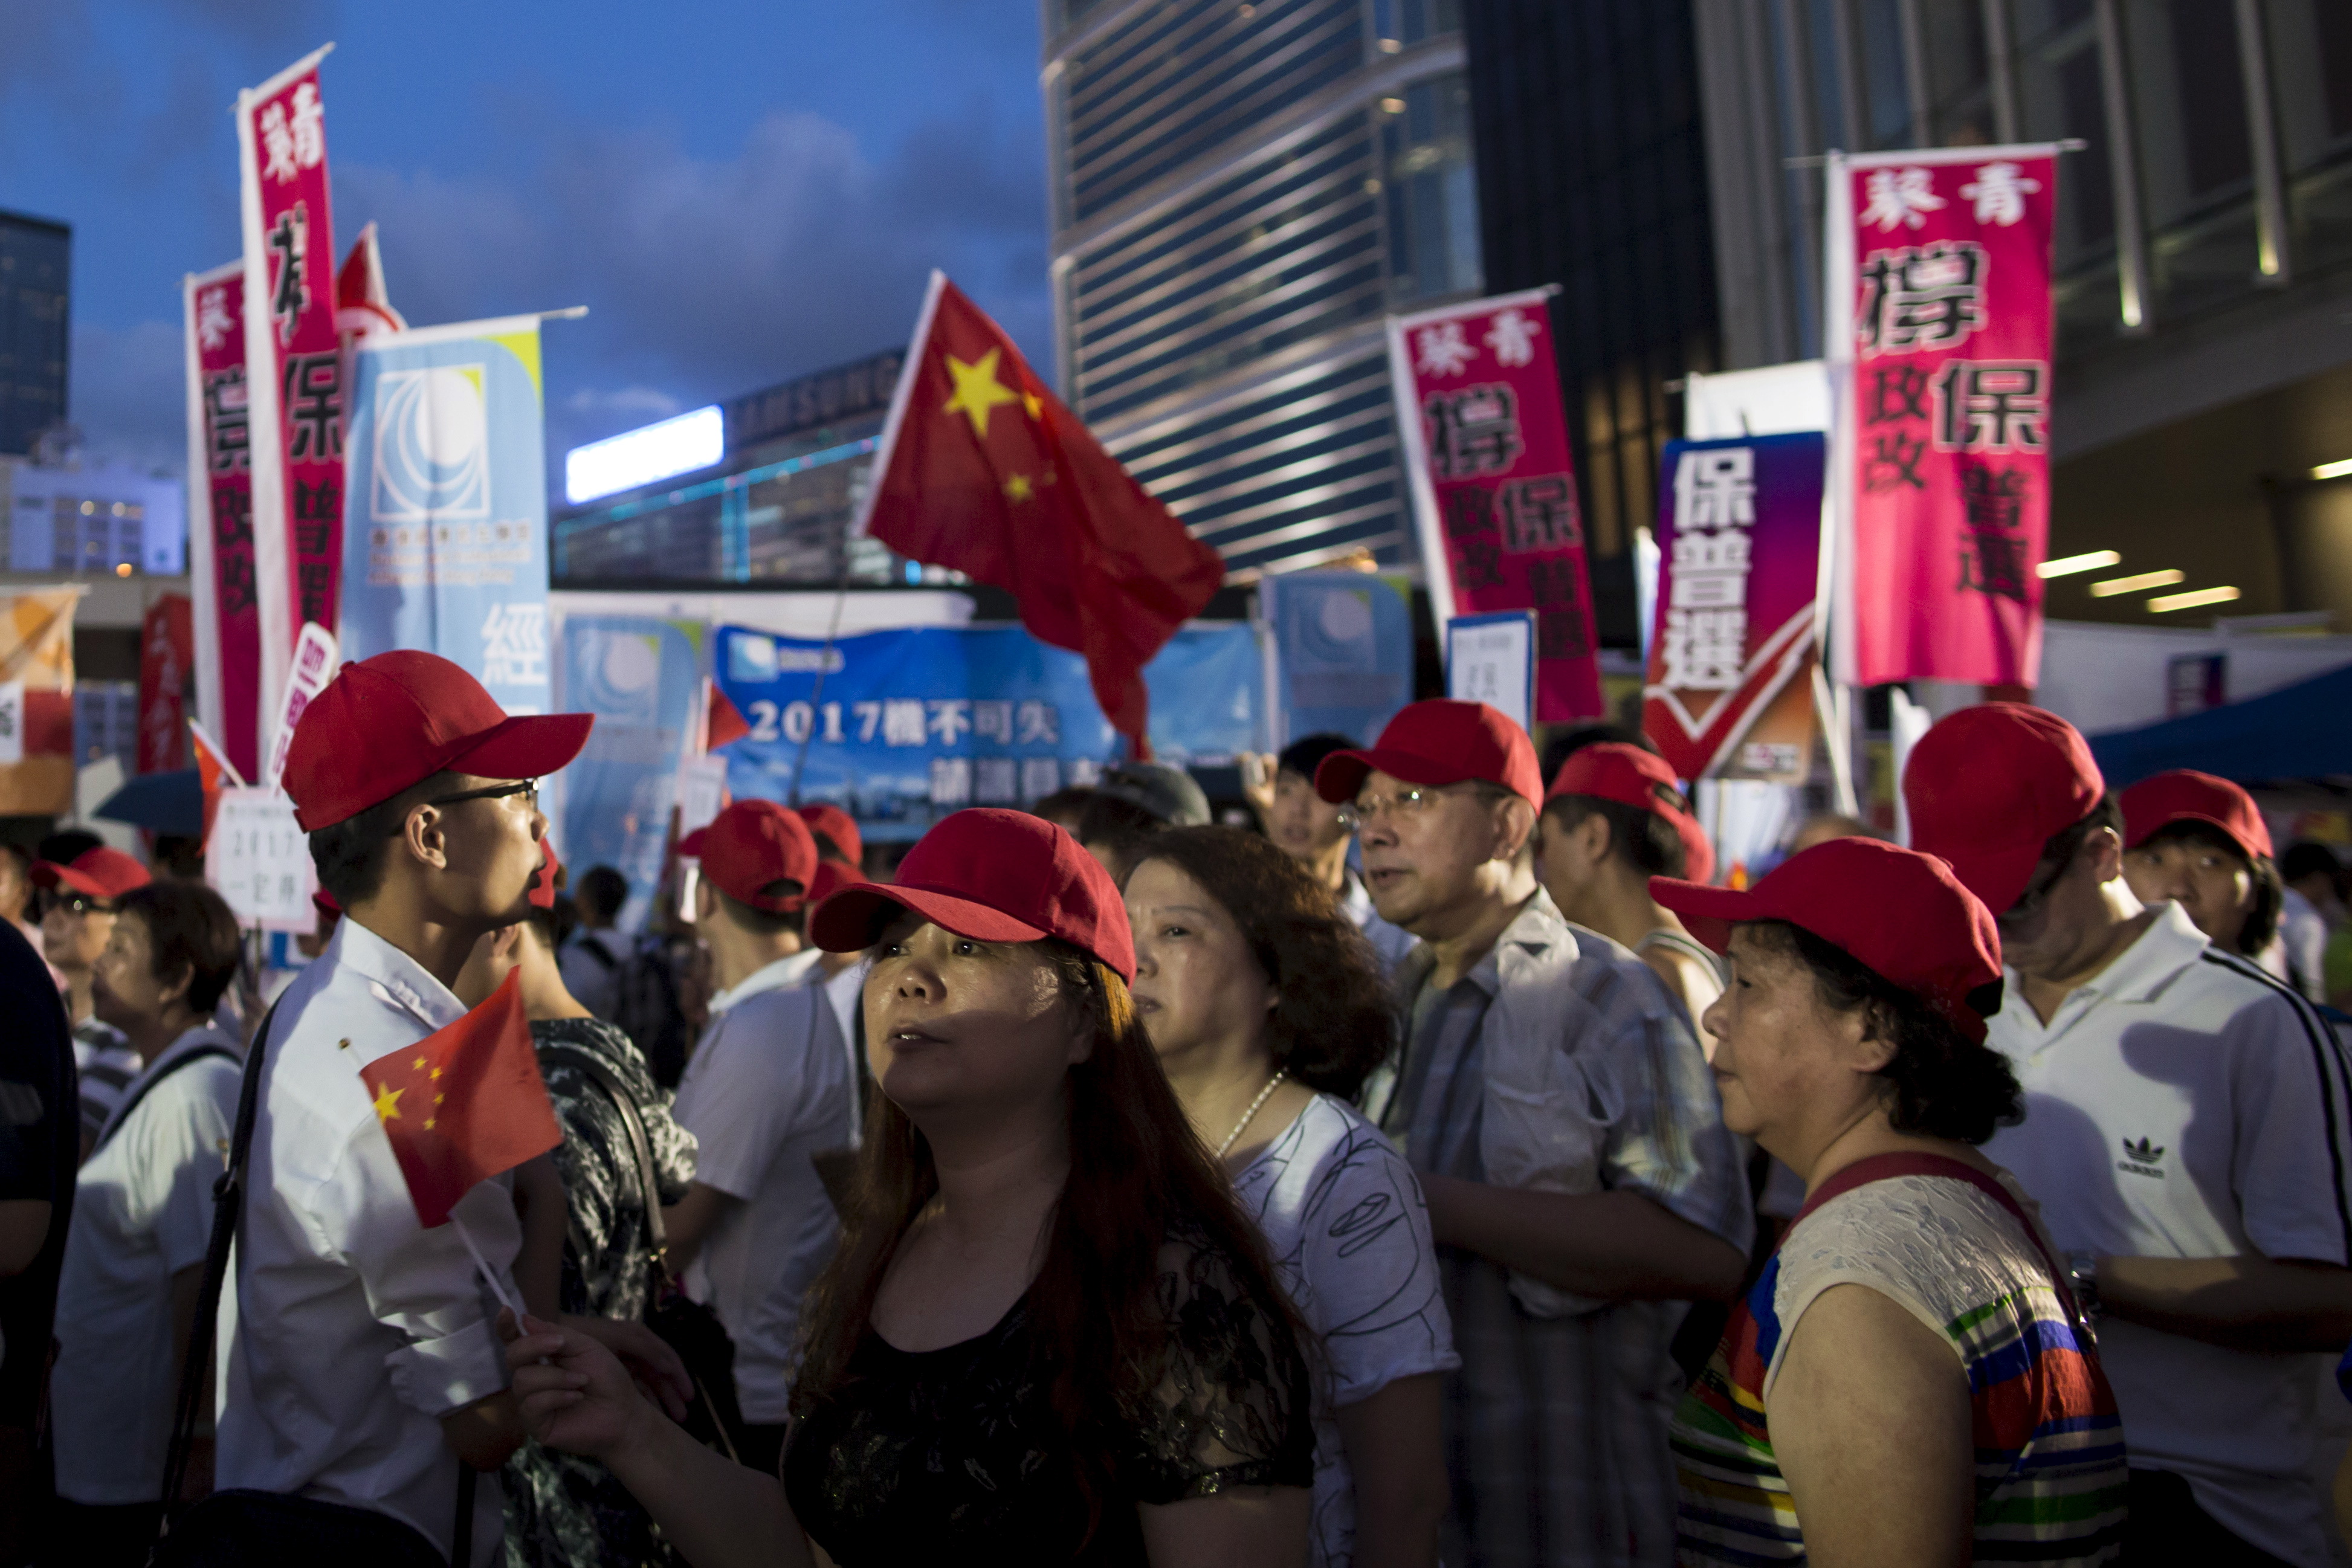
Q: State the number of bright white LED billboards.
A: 1